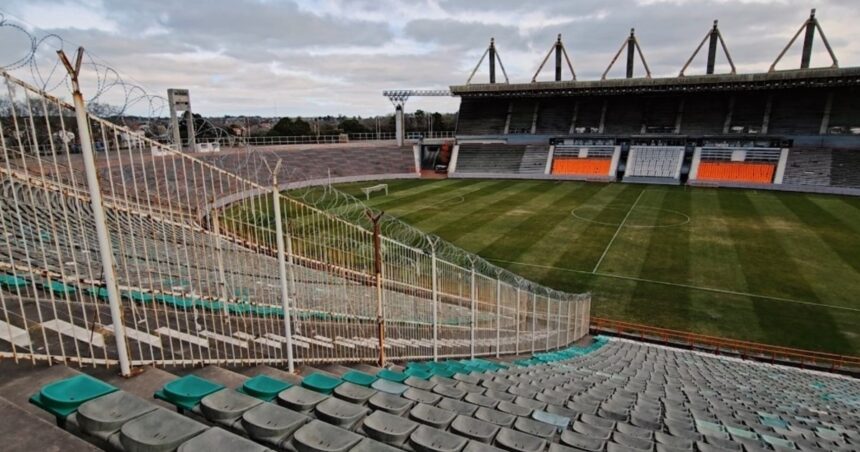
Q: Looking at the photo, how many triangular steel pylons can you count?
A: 5